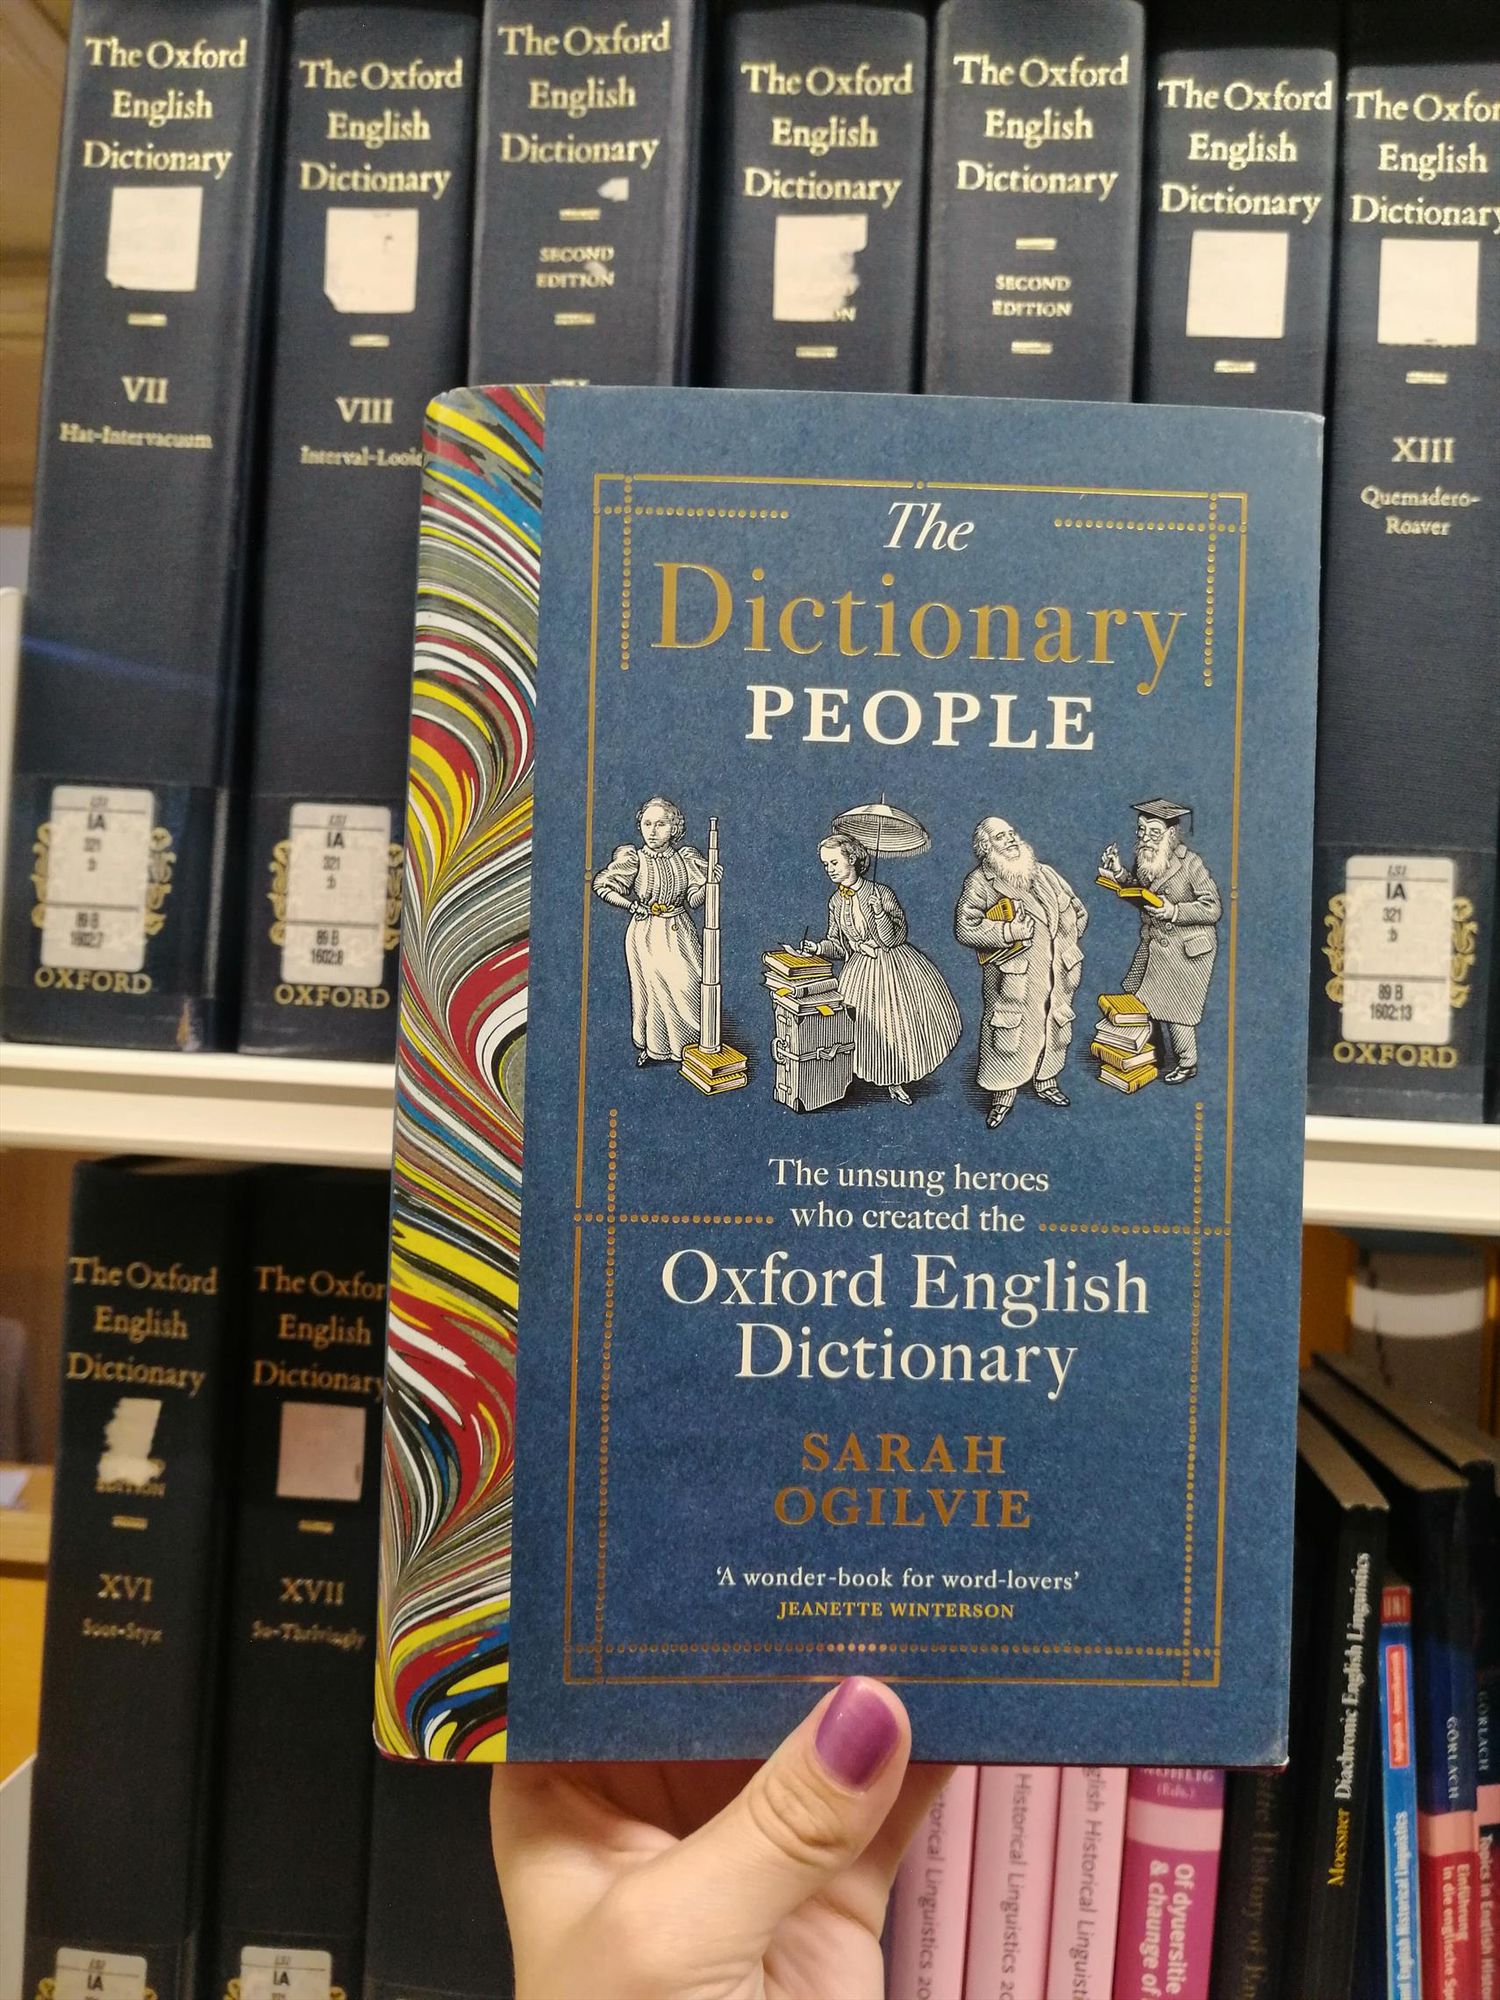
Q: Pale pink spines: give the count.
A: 3